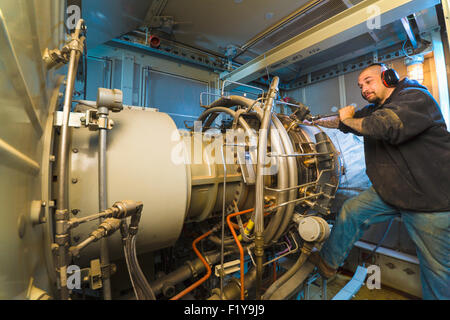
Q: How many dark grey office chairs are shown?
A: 0